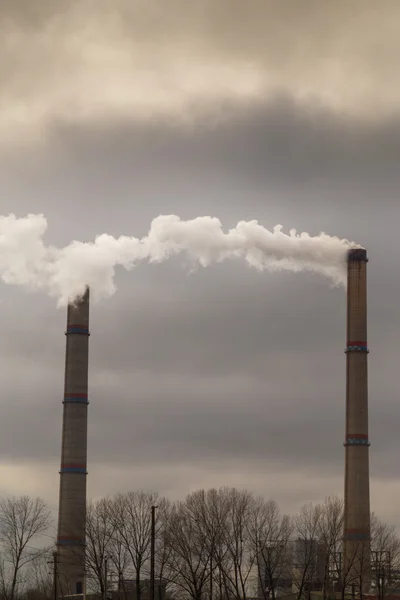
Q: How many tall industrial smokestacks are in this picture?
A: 2